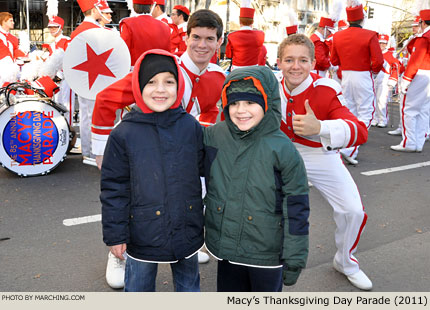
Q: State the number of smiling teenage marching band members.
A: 2